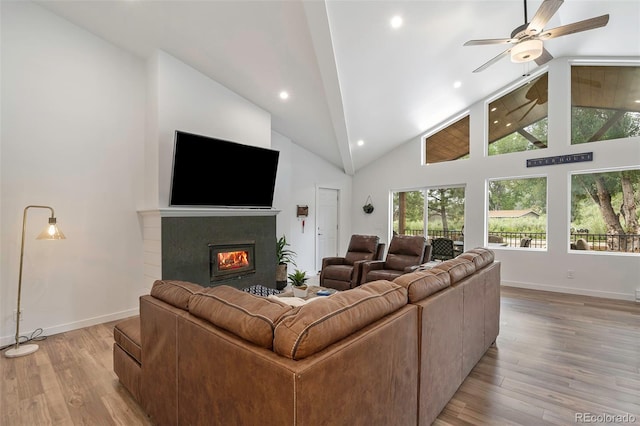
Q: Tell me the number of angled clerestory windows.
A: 3